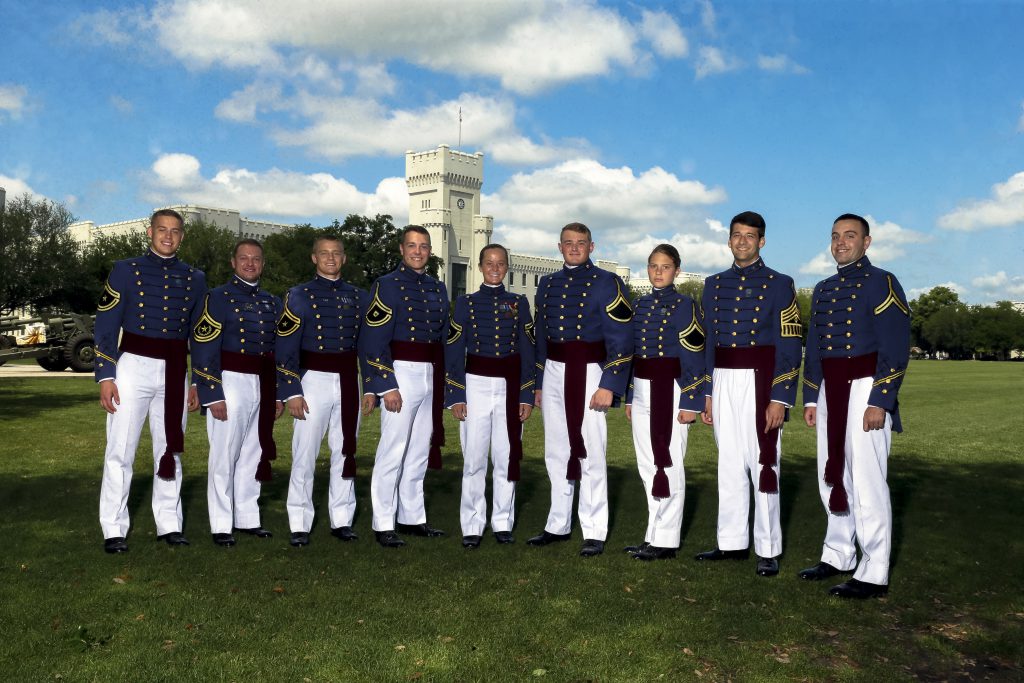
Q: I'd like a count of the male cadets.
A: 7